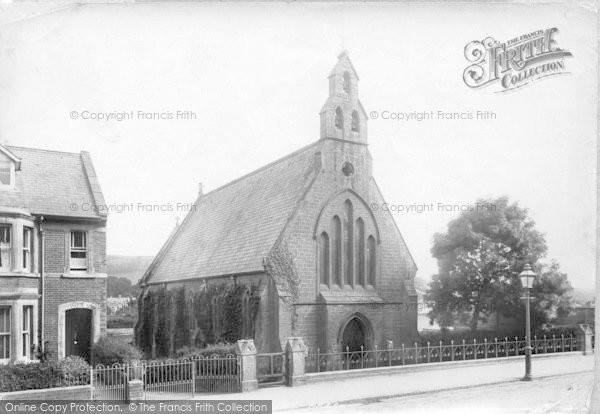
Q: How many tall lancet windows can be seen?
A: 5